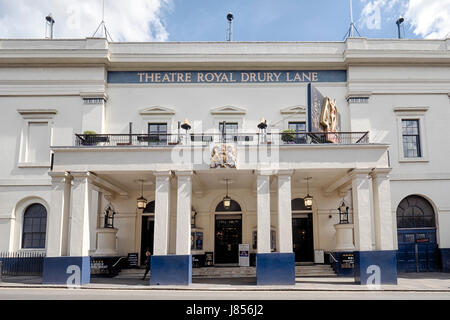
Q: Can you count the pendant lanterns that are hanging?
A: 3